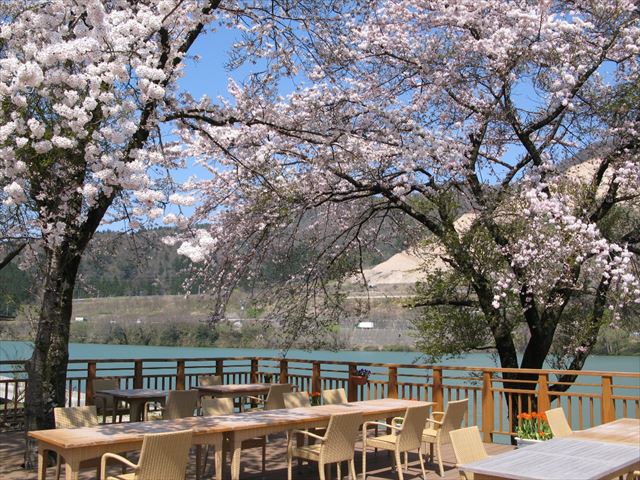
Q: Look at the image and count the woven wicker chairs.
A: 14